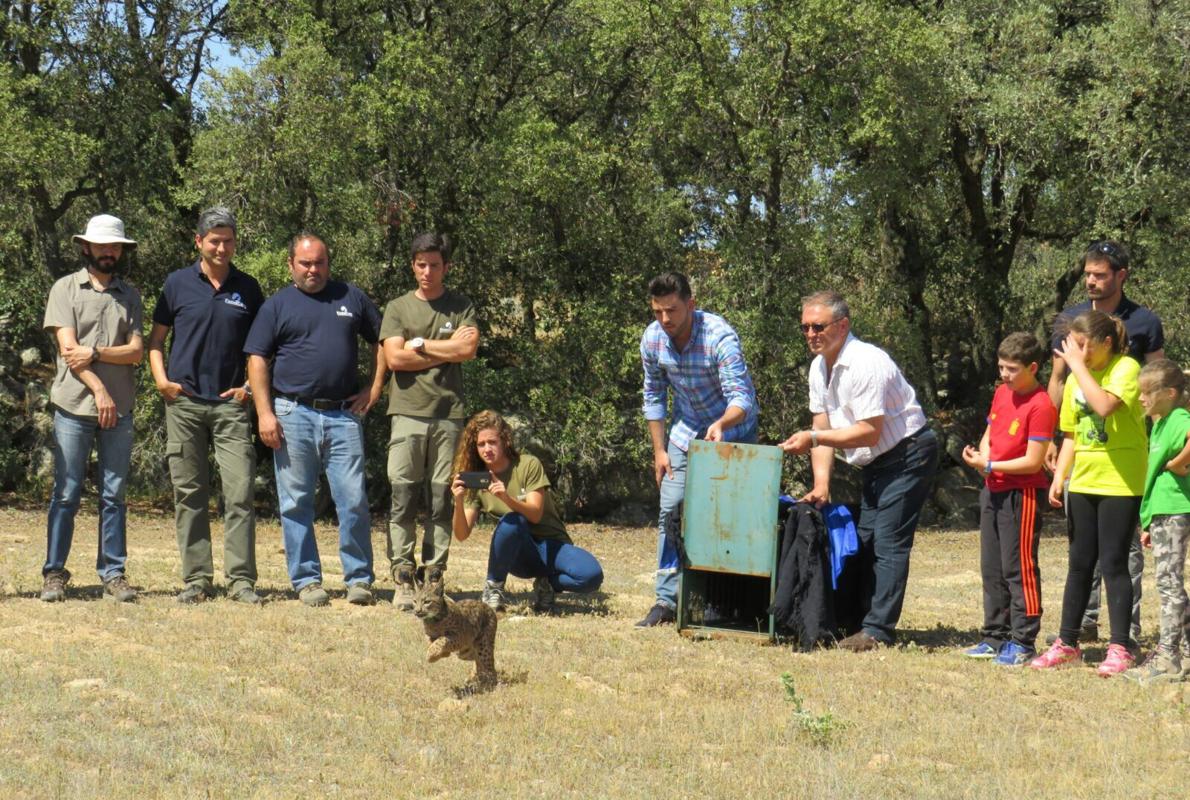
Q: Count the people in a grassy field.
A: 11